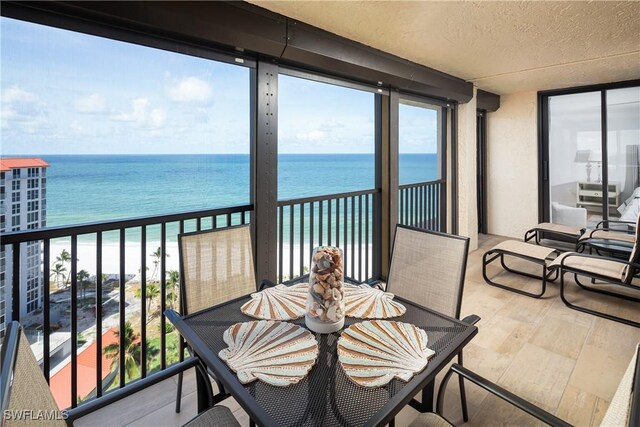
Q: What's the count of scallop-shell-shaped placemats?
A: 4